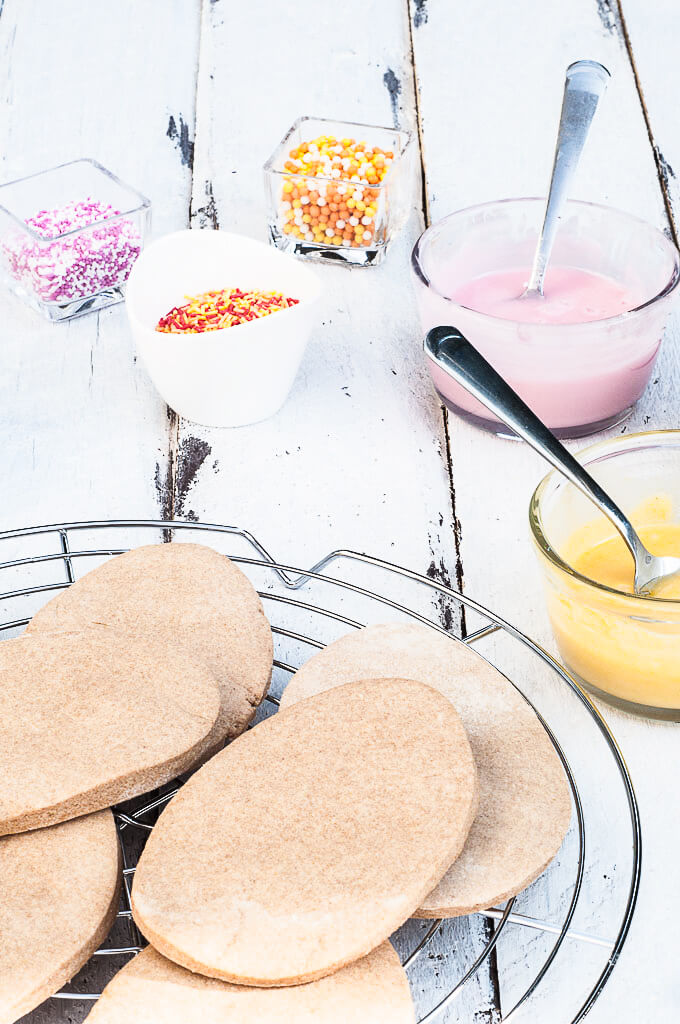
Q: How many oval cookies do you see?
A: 6